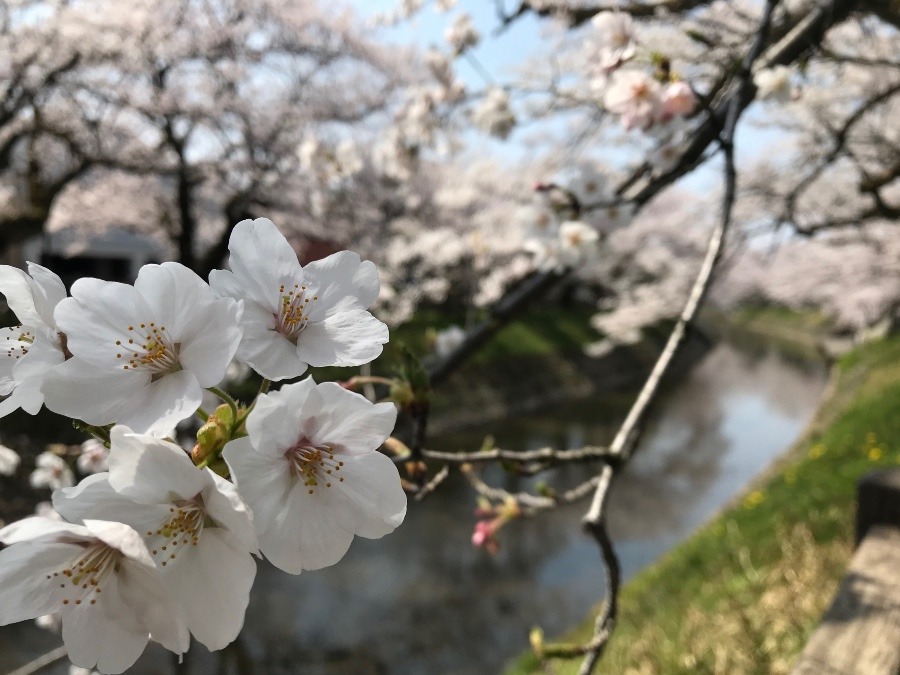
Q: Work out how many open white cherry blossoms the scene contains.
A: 6